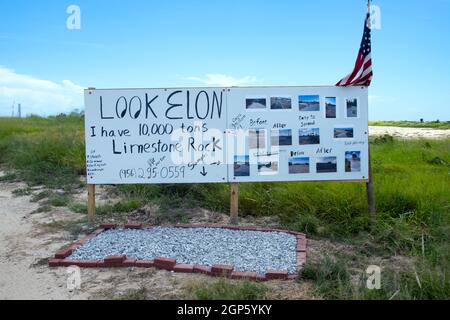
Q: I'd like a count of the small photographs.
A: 14